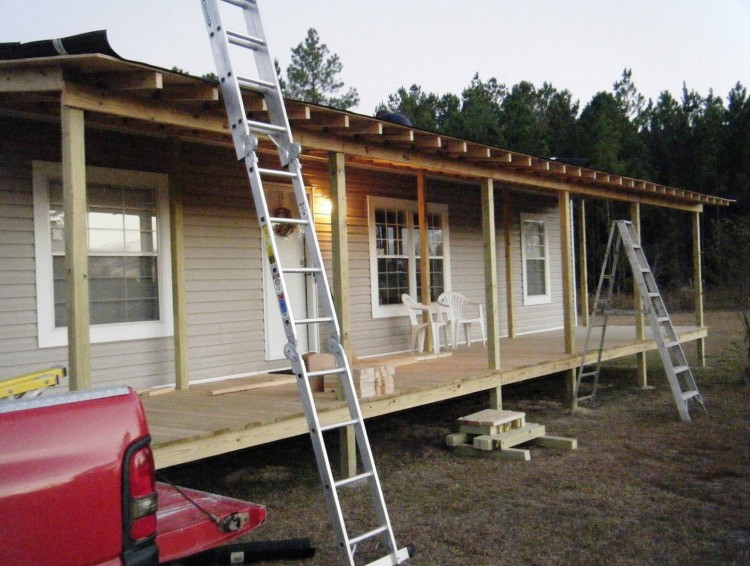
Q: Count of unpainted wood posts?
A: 10